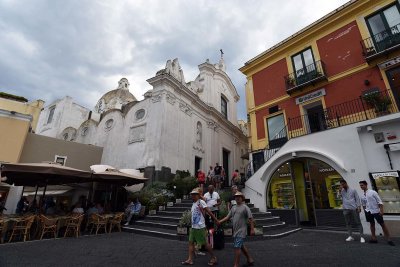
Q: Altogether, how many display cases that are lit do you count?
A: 3